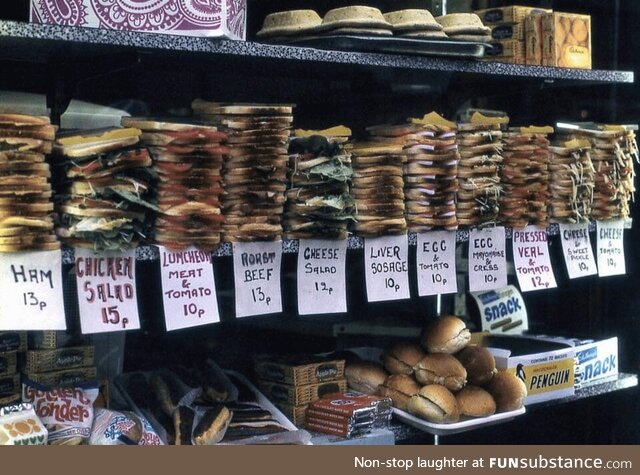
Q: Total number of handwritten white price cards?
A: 11